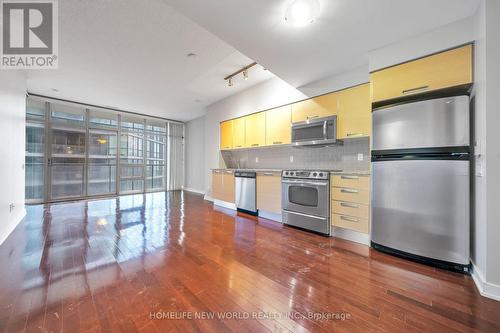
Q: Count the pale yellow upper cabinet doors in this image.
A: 7